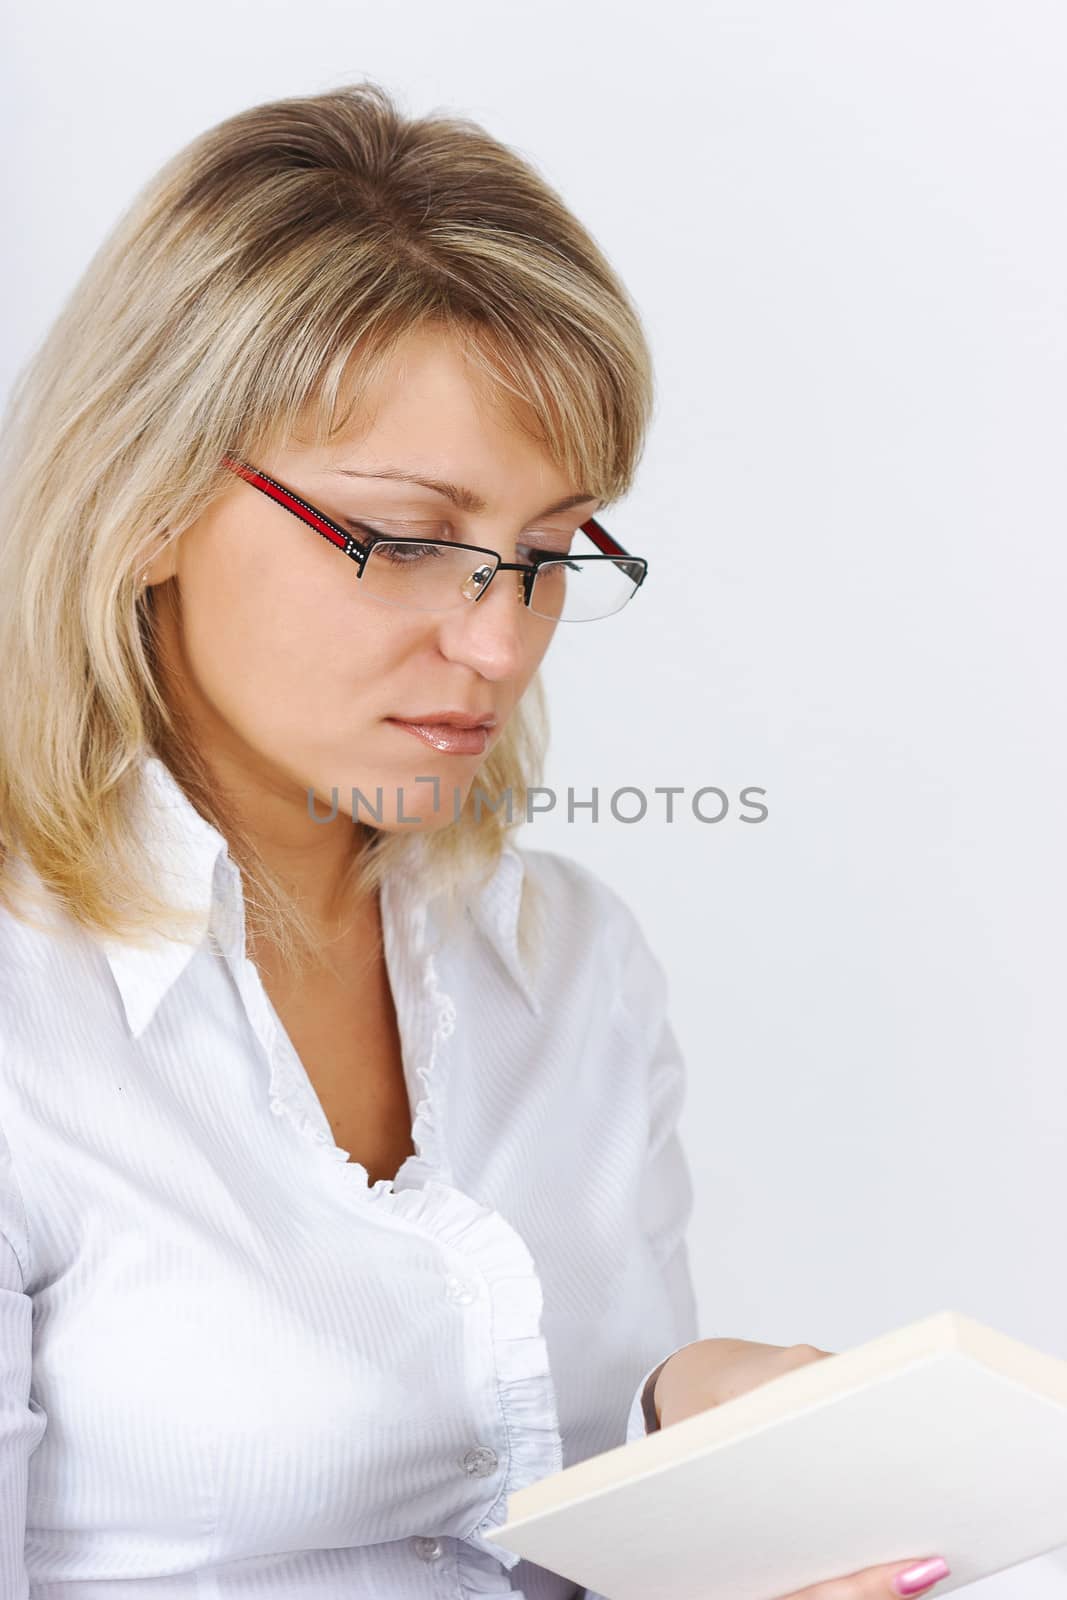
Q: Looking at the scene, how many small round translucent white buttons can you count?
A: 3